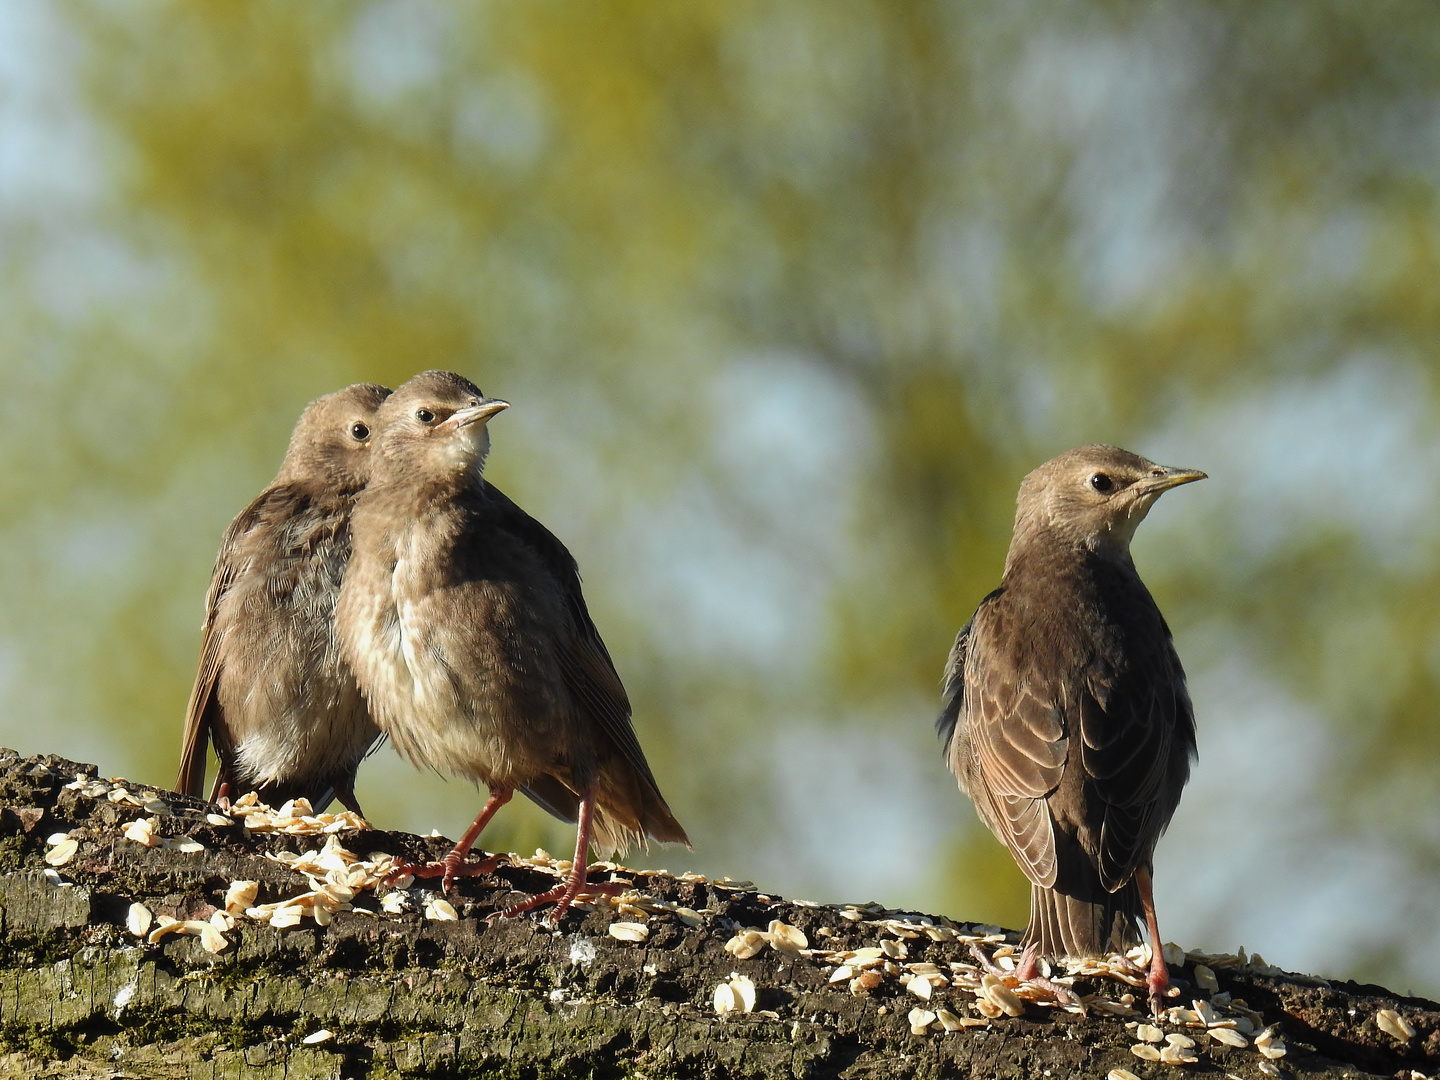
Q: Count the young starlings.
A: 3